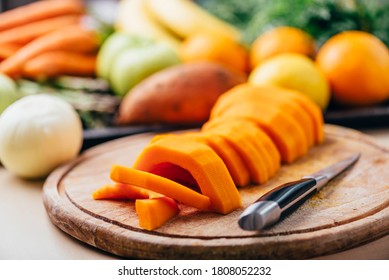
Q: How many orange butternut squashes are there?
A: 1